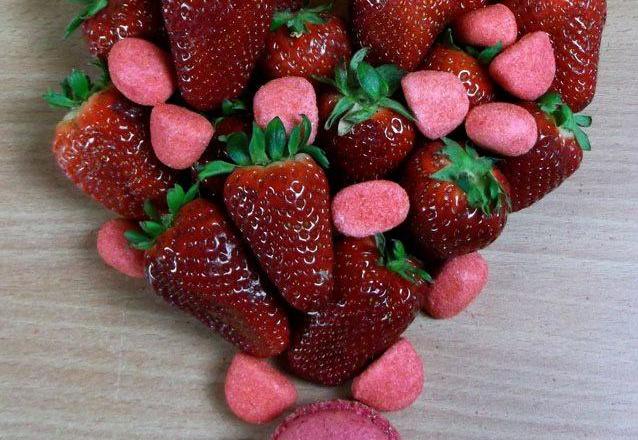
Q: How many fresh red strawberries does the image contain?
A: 14